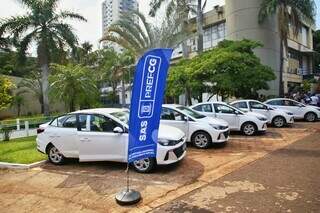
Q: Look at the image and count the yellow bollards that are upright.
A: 0